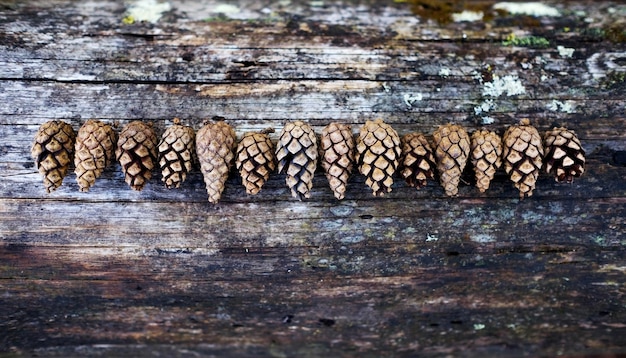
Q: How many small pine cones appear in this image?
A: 14